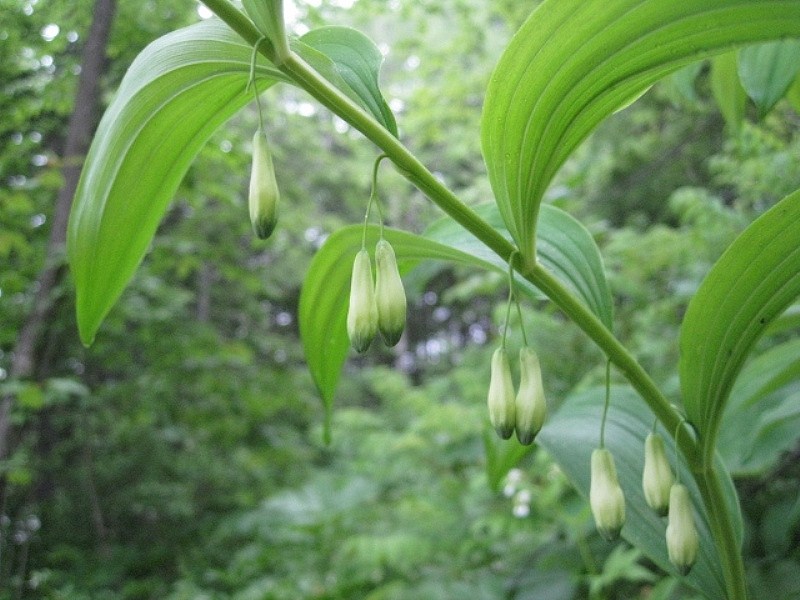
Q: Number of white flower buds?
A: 8